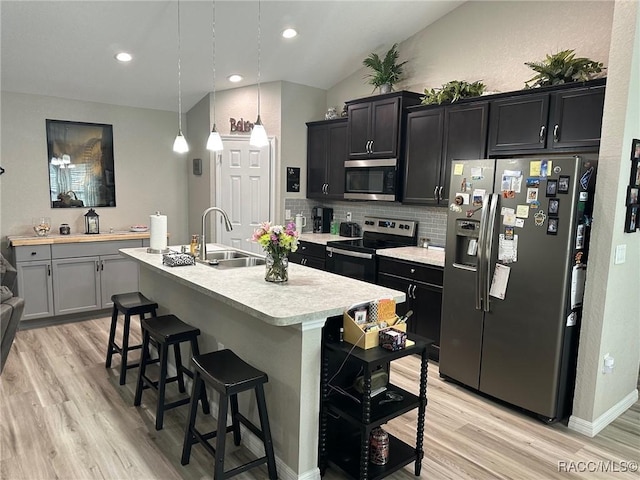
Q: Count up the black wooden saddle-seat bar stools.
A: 3